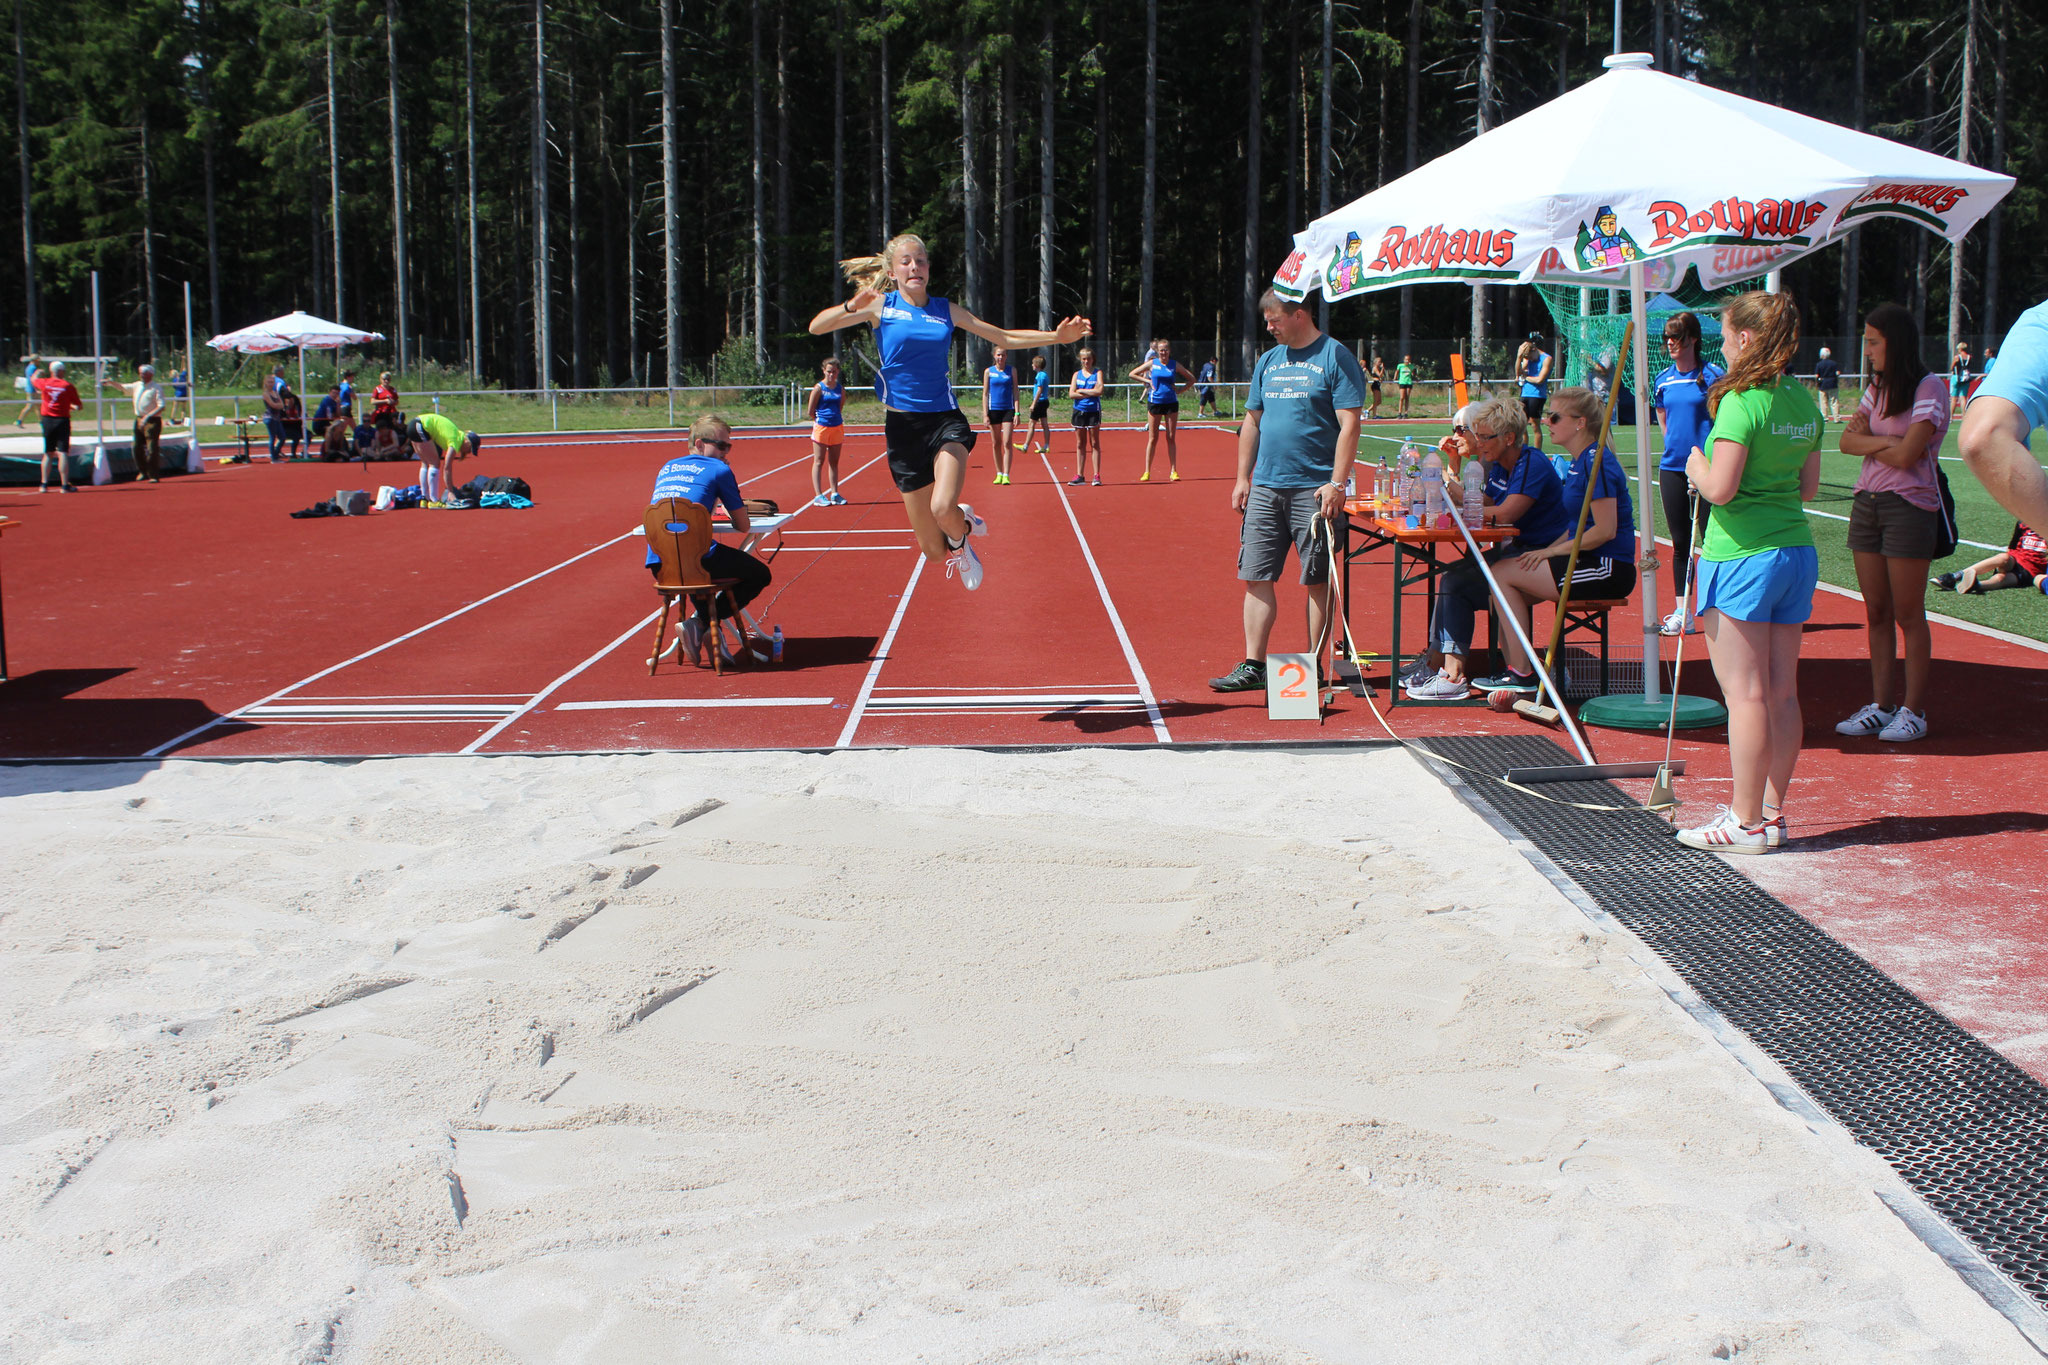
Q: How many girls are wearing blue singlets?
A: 5